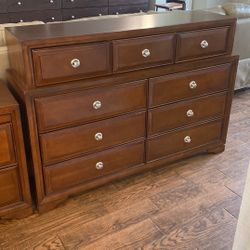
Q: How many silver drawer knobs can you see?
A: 9